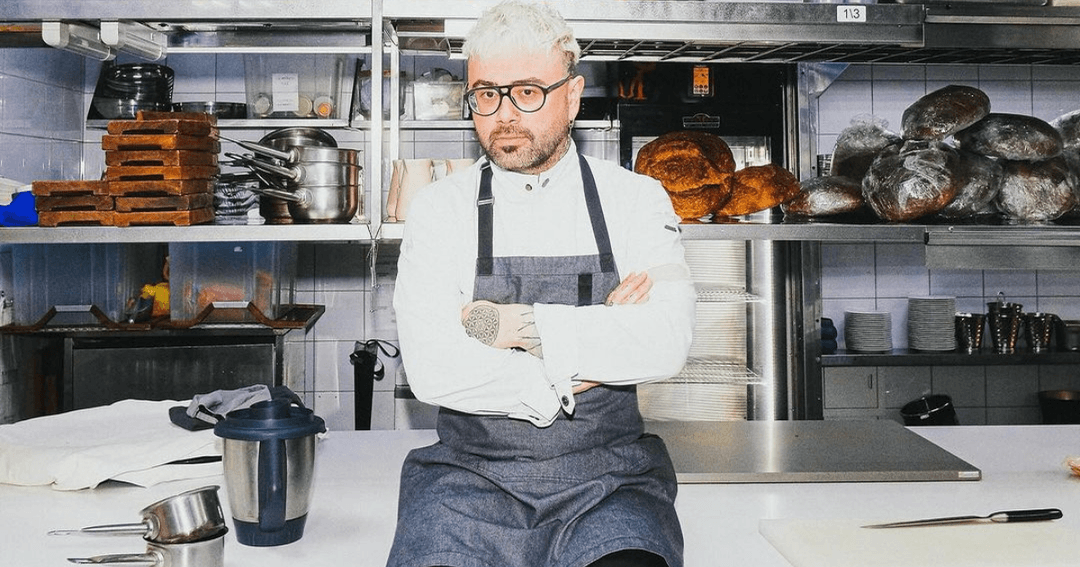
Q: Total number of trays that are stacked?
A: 11